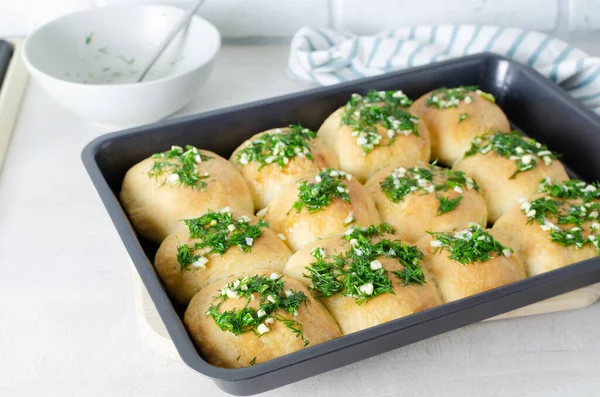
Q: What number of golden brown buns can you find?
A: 12